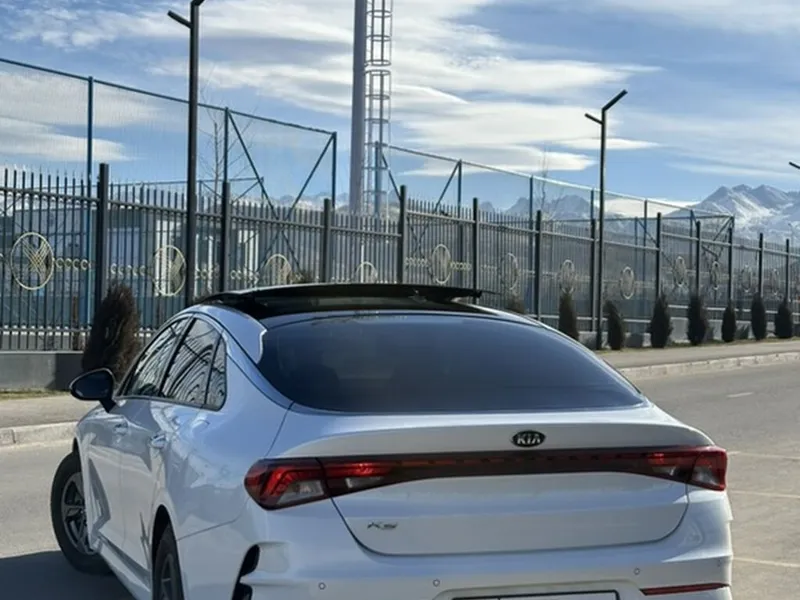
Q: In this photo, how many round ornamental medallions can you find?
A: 12